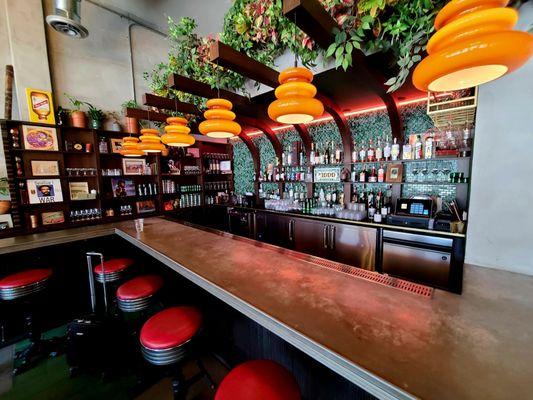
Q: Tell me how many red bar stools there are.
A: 5